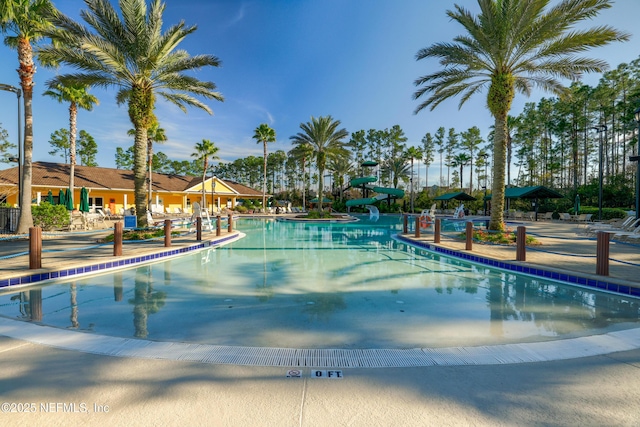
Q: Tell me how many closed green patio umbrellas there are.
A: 5